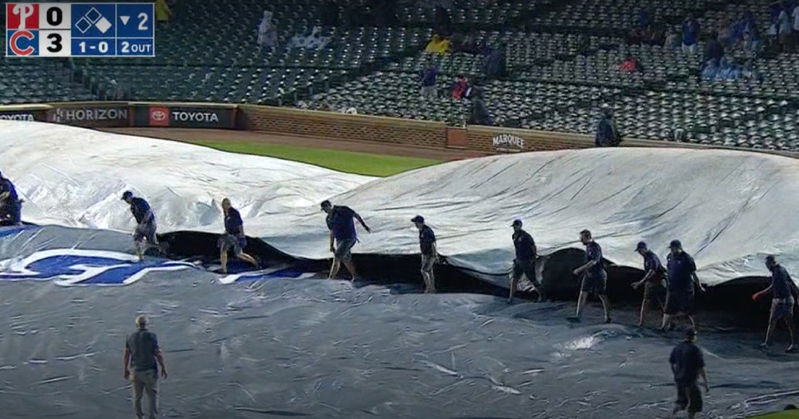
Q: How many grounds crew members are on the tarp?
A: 12